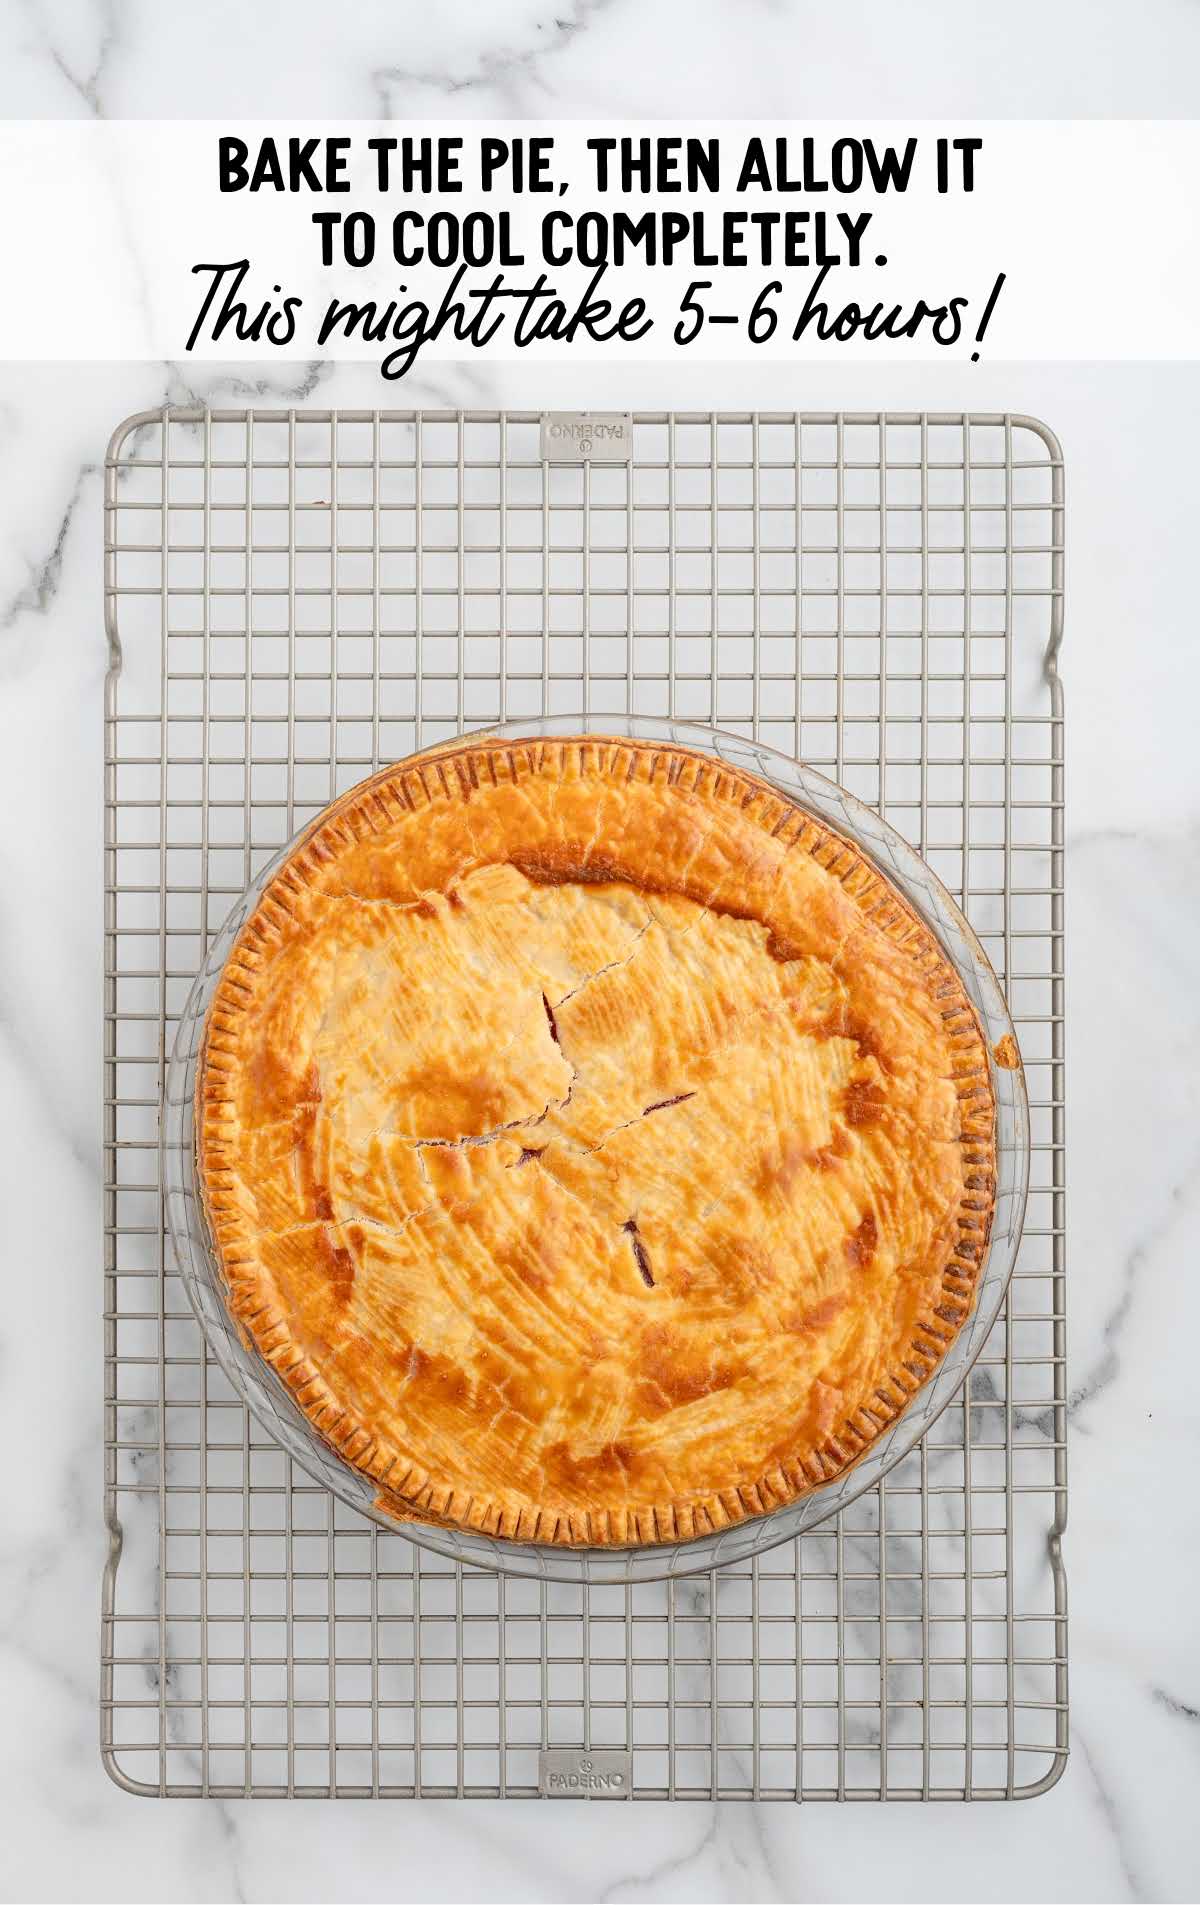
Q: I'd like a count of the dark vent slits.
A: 4